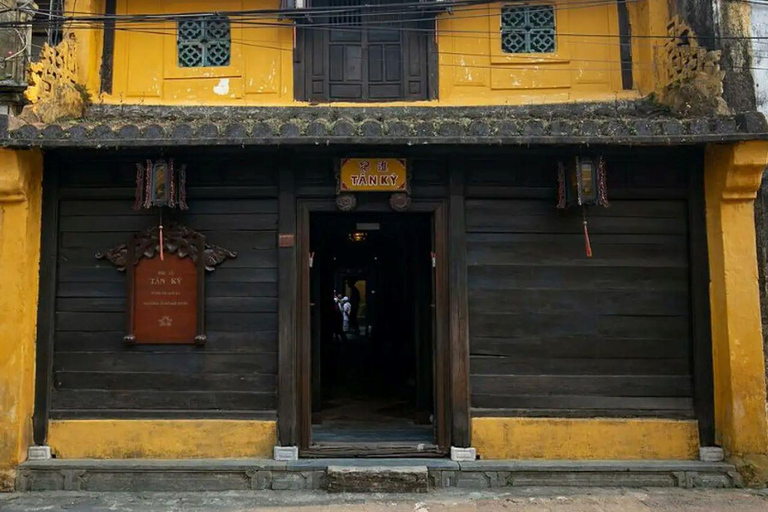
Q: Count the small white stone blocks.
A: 4